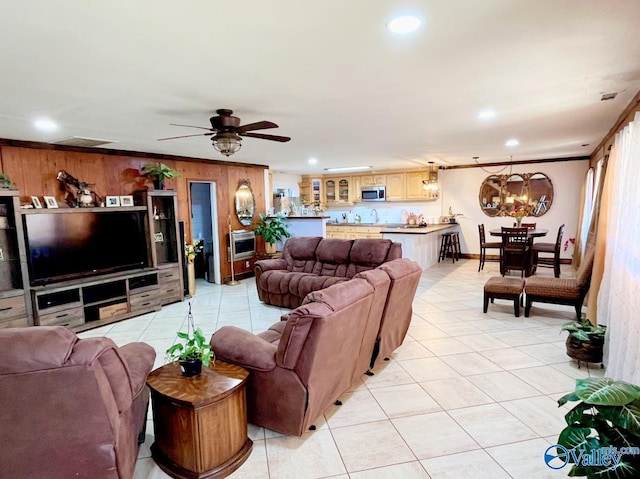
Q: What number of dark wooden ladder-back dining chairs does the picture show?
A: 4